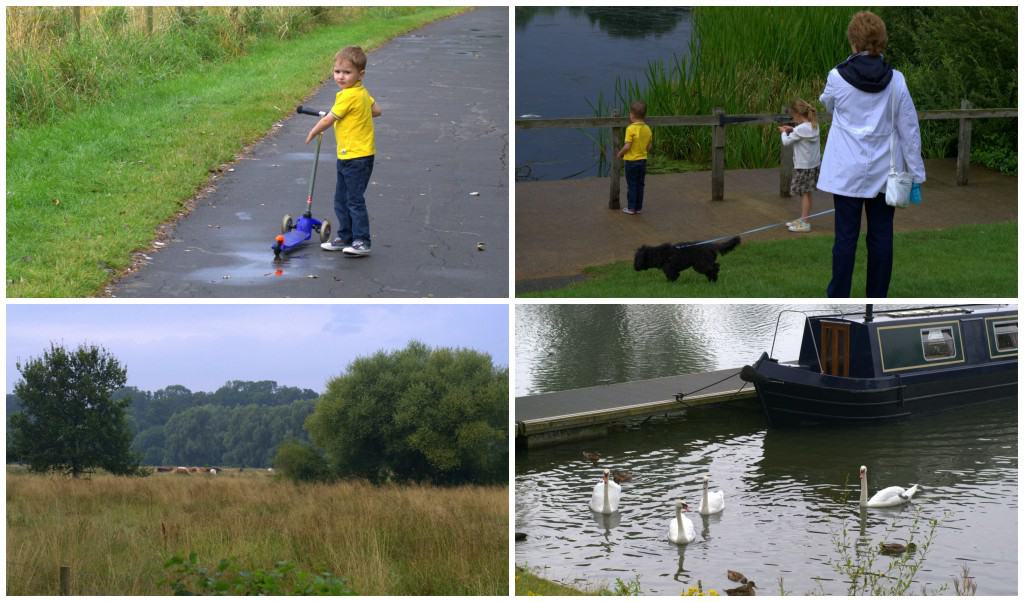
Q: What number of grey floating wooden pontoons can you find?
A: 1